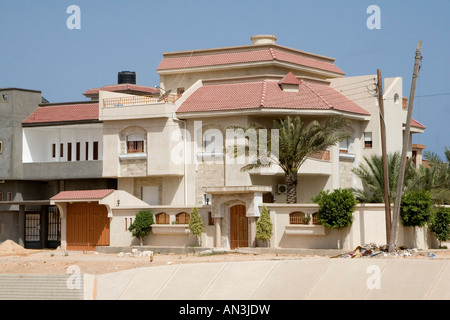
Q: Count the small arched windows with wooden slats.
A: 4